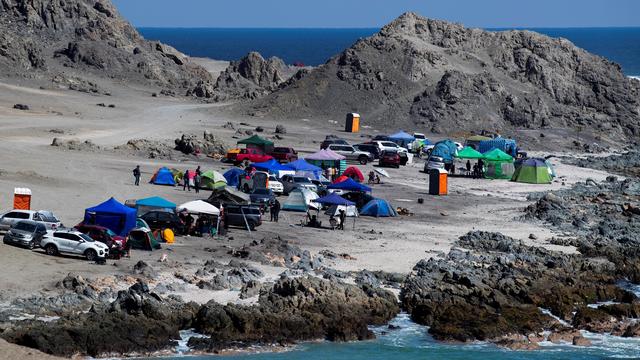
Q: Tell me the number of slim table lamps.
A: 0